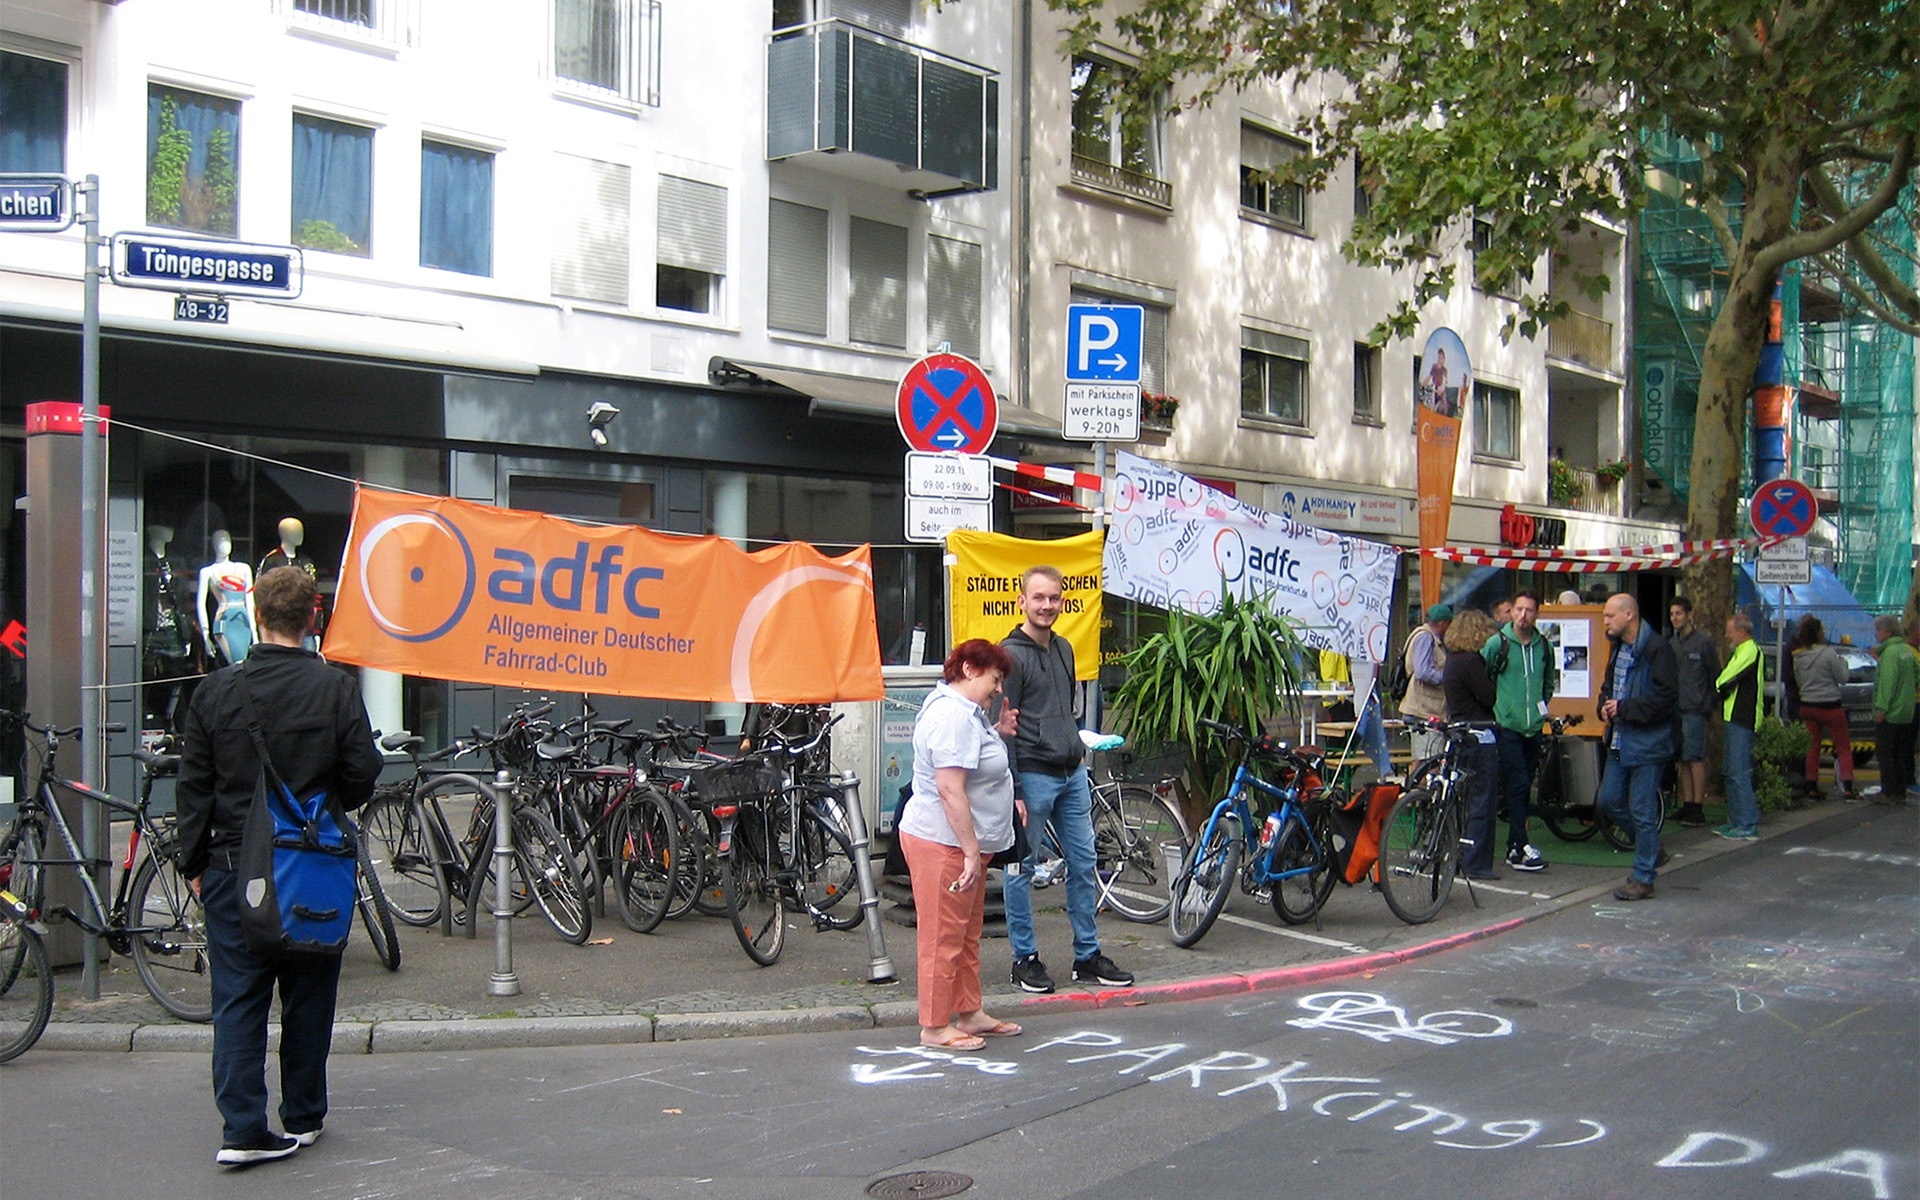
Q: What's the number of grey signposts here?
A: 4